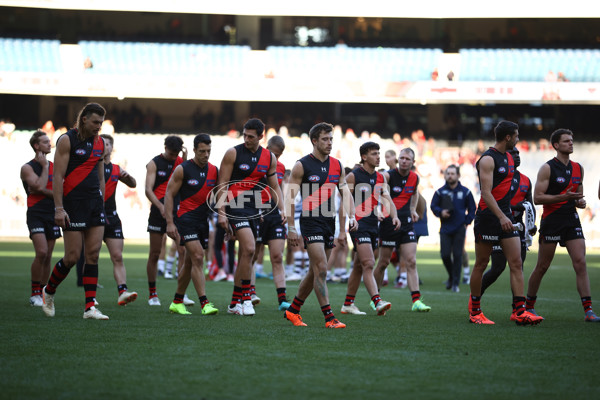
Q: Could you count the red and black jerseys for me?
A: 13